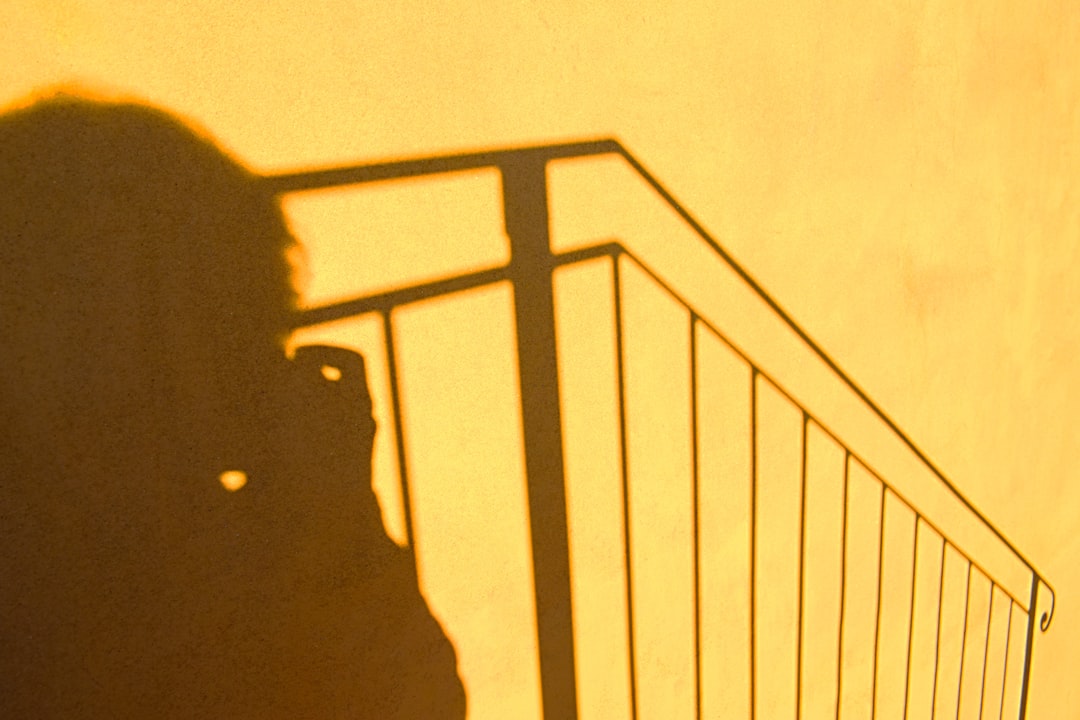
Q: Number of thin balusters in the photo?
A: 12